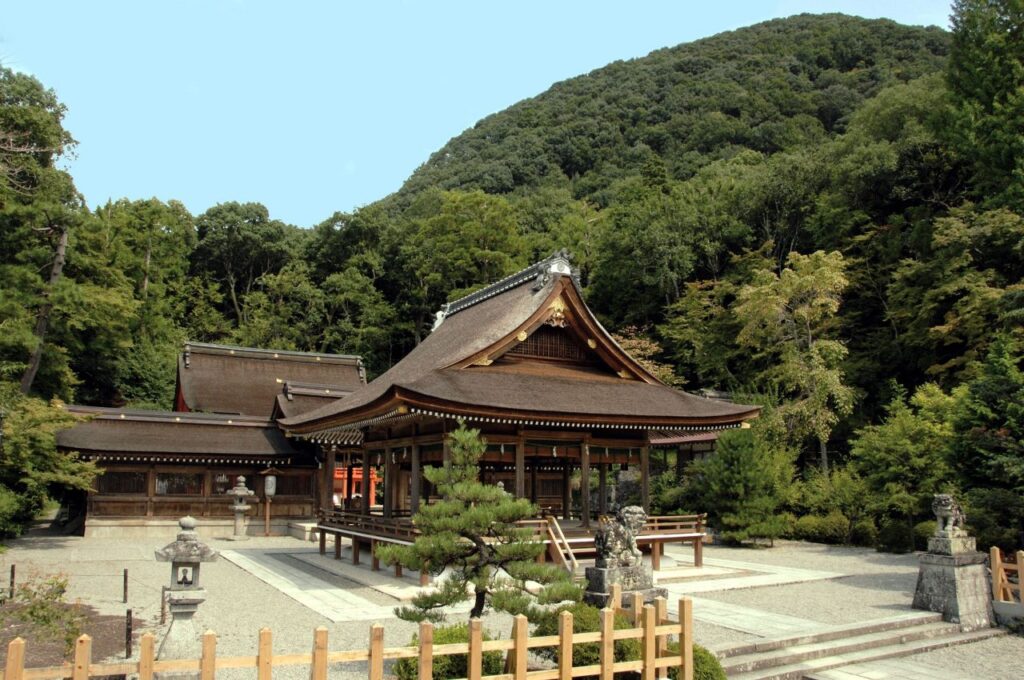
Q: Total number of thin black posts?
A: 3